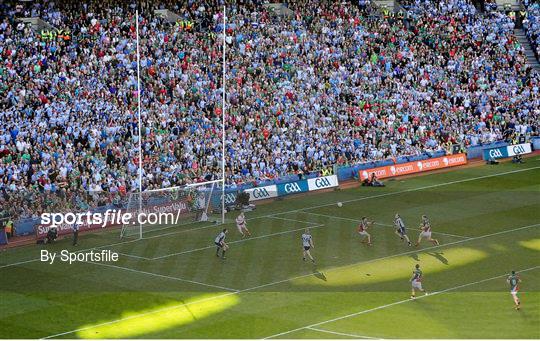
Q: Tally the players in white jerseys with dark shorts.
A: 3